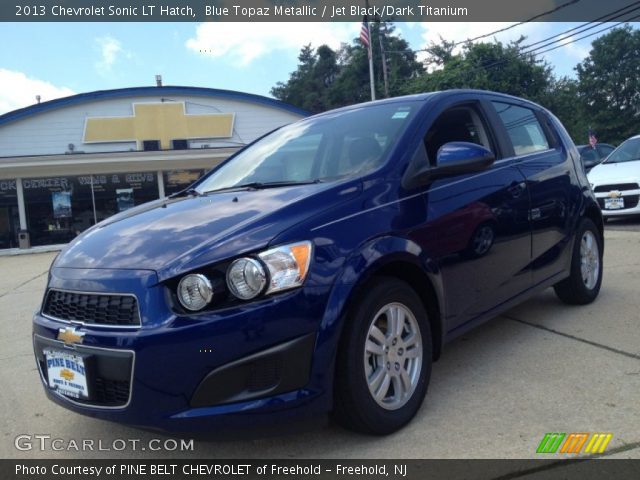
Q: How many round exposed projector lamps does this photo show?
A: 2